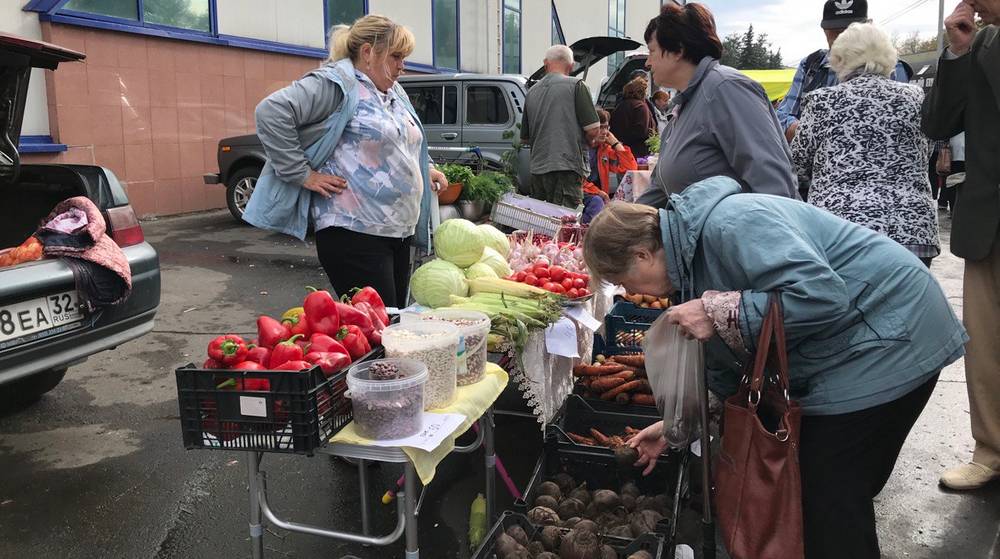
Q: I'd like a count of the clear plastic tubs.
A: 3